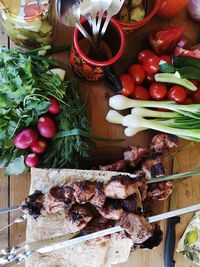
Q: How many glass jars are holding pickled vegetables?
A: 1